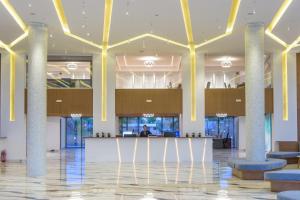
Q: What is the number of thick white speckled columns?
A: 2